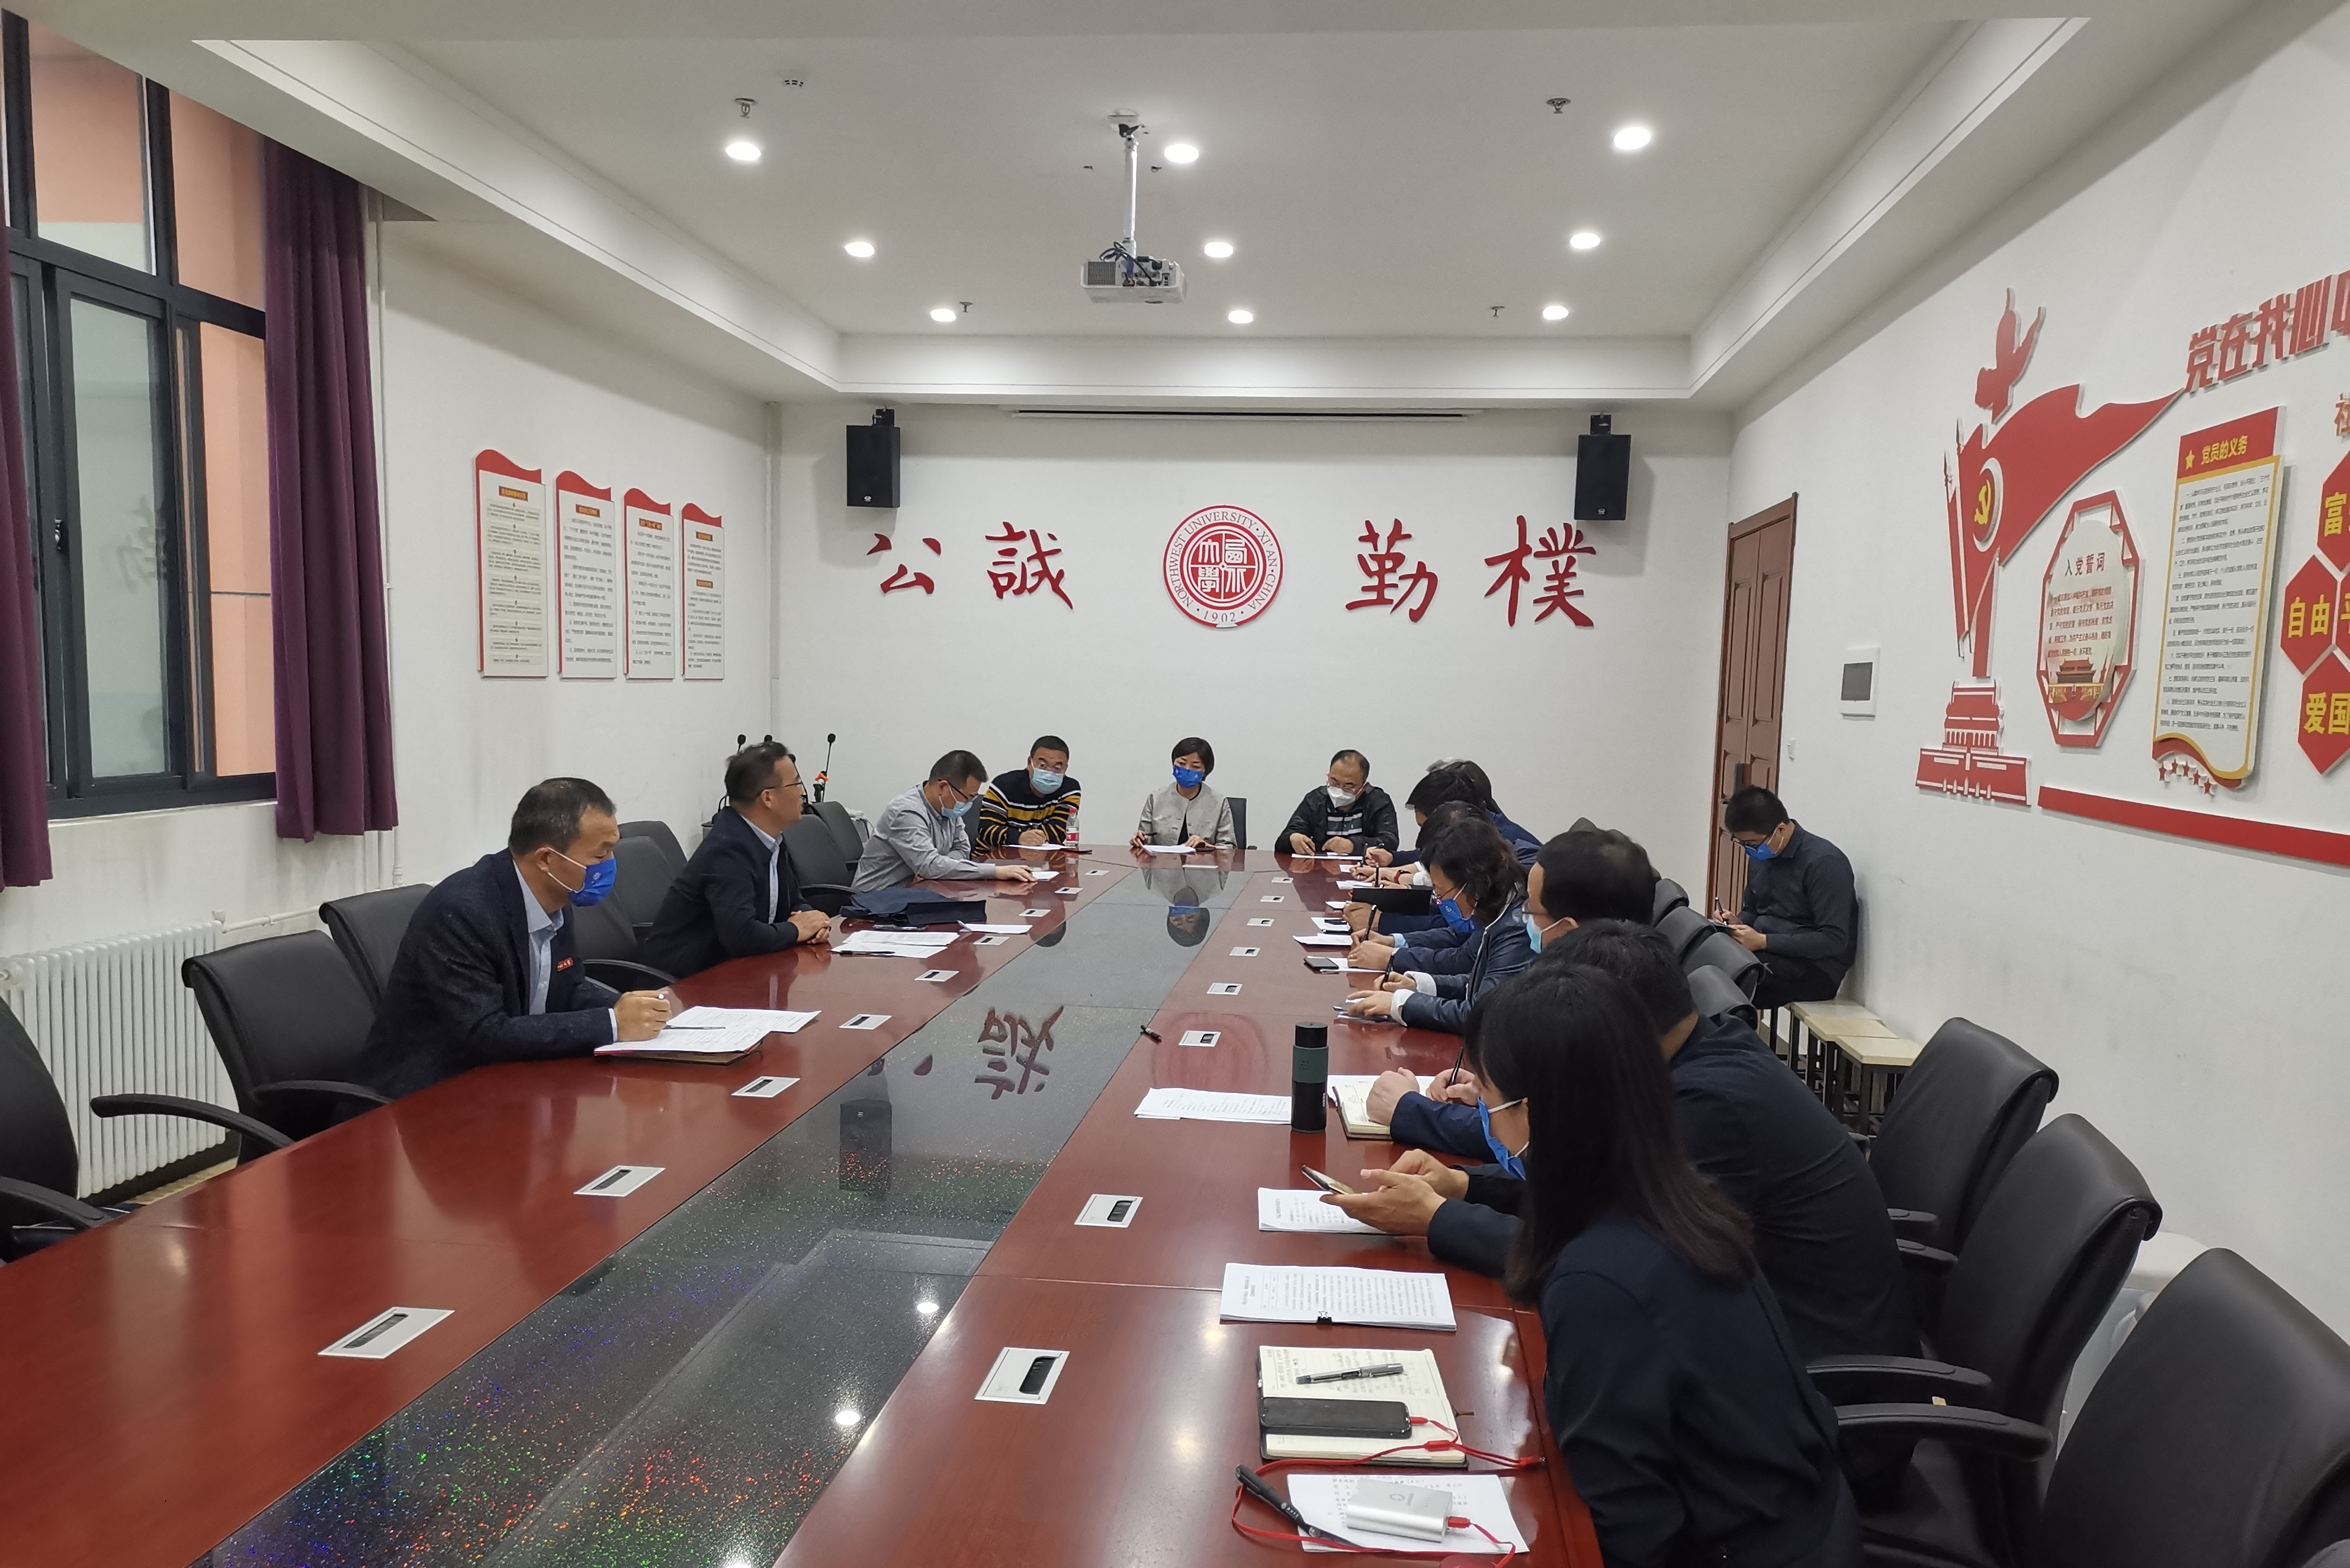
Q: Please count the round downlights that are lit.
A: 9